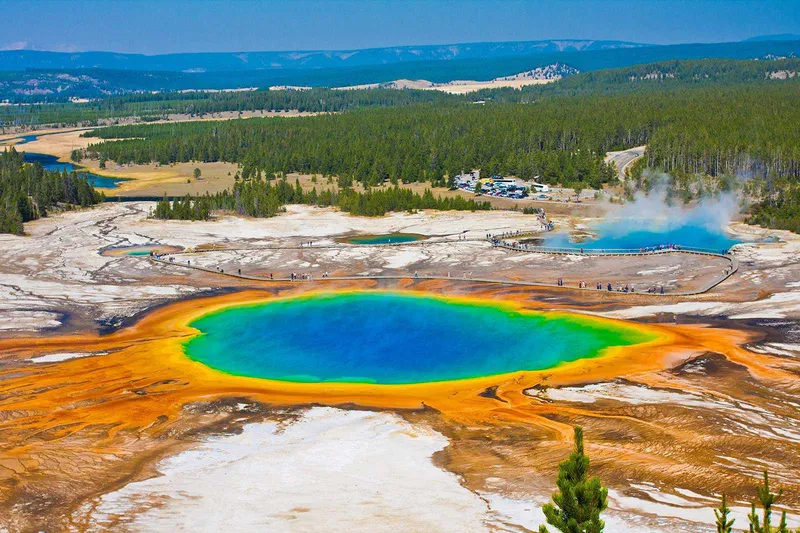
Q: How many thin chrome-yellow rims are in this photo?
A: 1